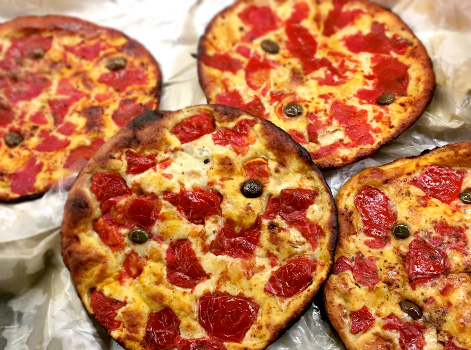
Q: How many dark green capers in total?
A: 11